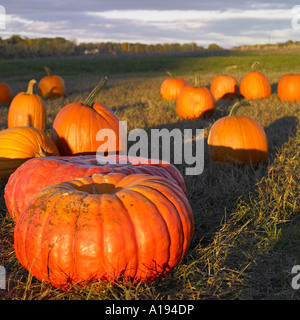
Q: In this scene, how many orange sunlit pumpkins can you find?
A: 13